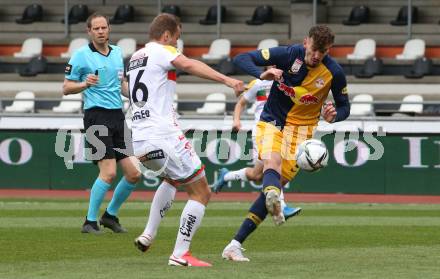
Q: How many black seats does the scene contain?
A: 12